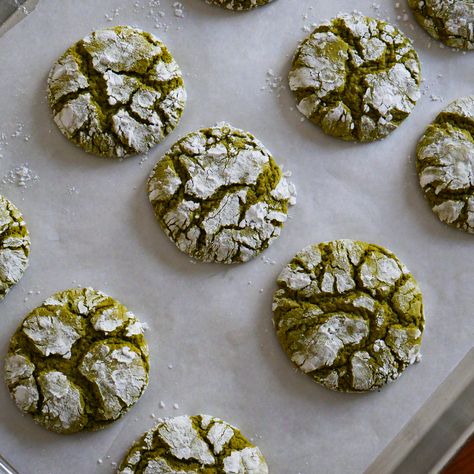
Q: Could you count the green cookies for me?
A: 10